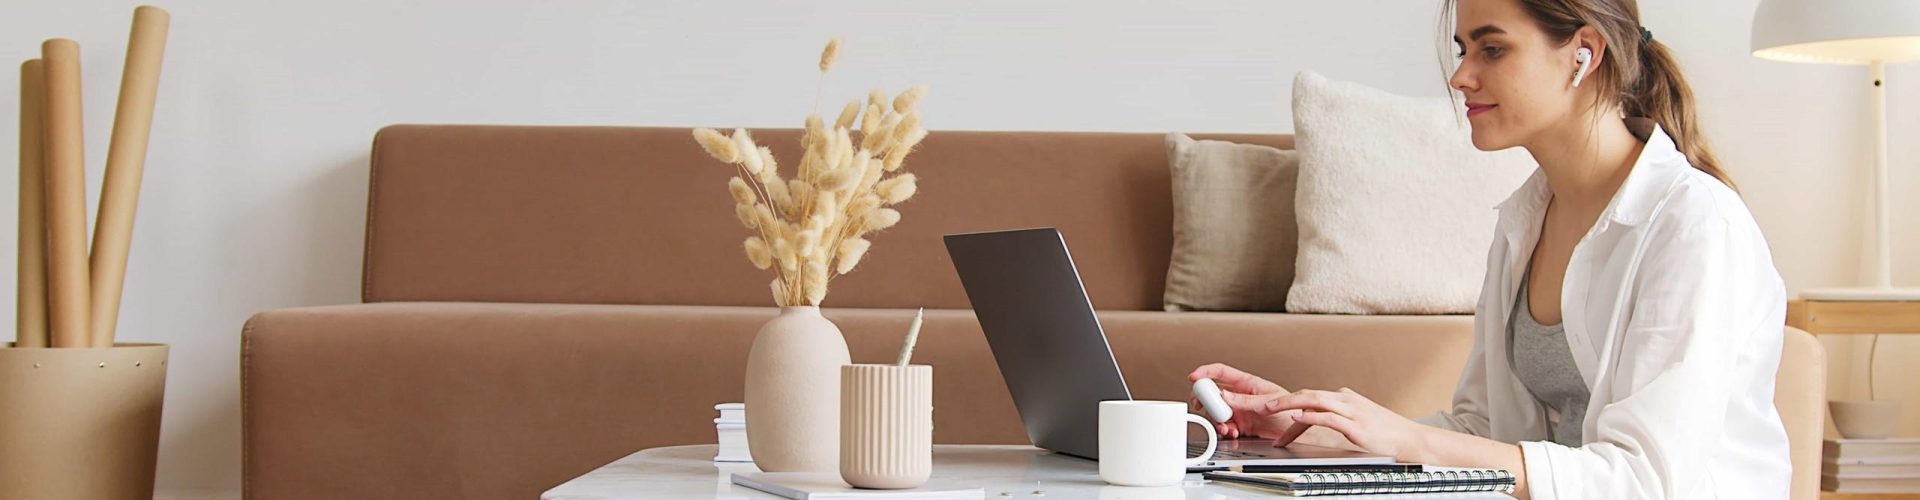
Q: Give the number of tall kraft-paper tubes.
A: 3